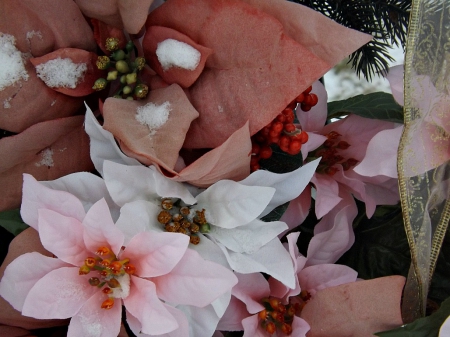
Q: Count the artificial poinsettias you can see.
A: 5